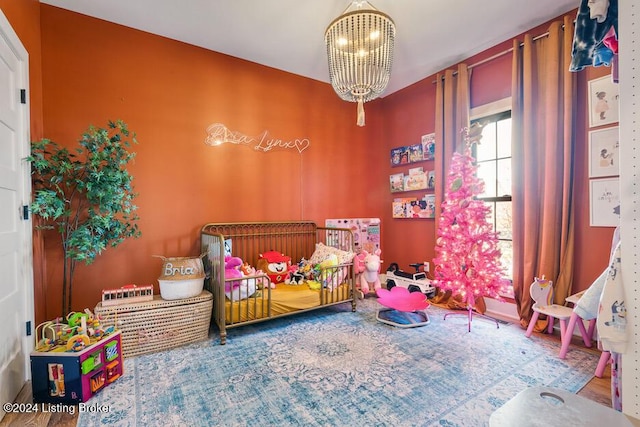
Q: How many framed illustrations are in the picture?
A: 3